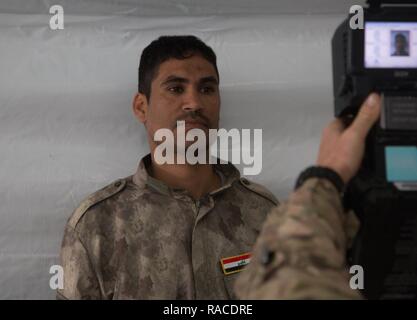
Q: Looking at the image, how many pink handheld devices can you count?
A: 0